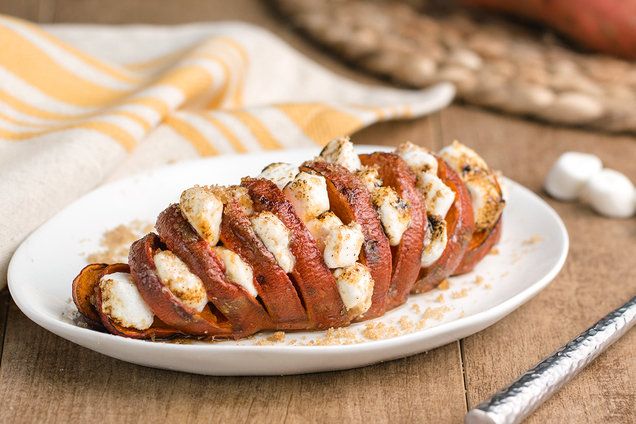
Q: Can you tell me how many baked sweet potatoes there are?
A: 1